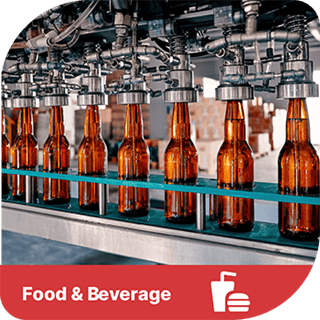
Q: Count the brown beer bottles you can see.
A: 8